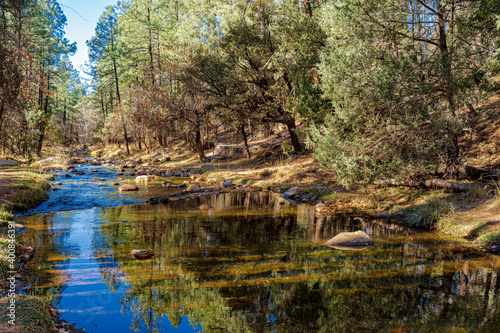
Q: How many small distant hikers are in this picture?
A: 0